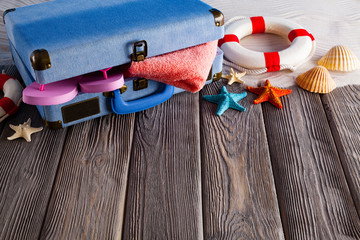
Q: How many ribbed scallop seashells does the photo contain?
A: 2